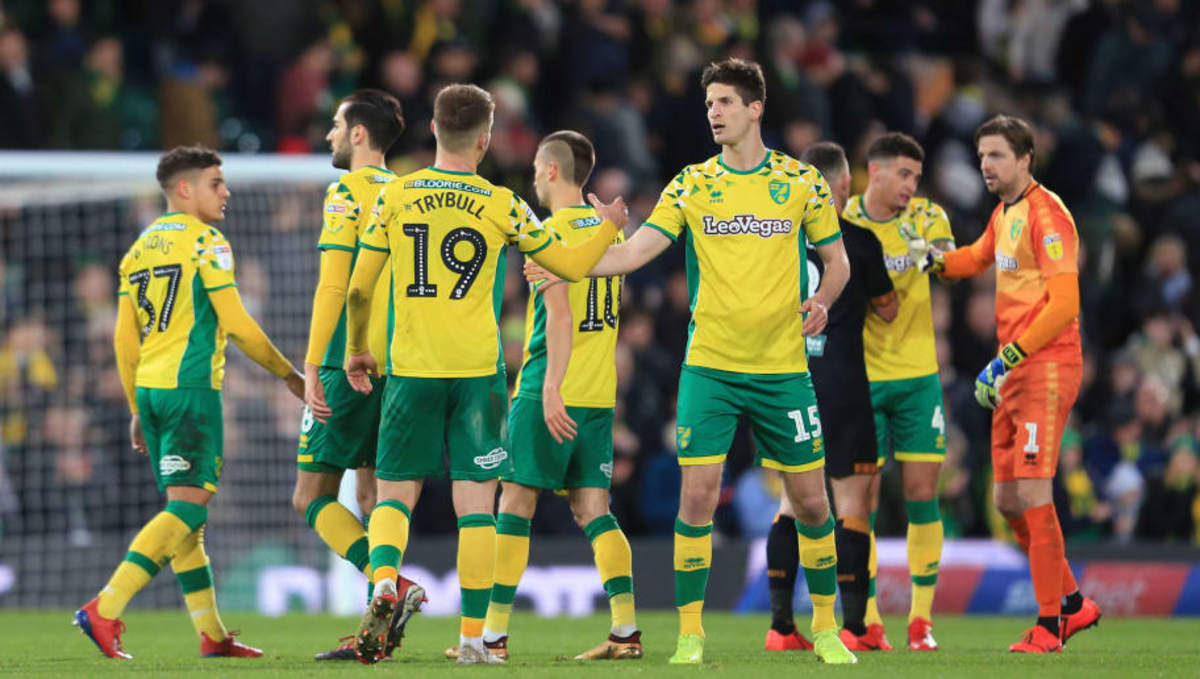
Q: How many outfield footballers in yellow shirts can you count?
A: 6